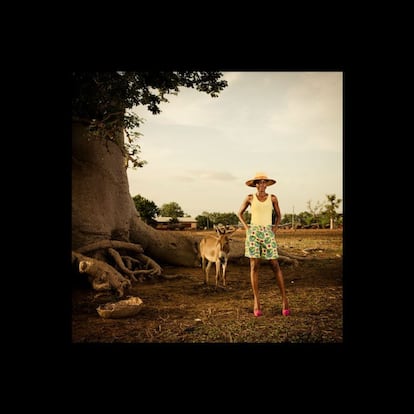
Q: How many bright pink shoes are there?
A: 2